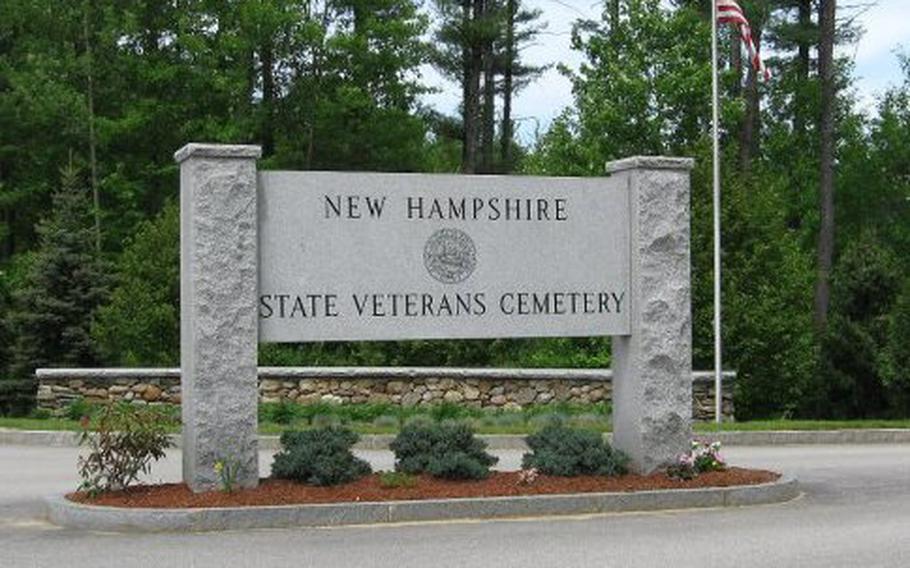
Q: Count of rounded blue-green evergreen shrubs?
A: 3